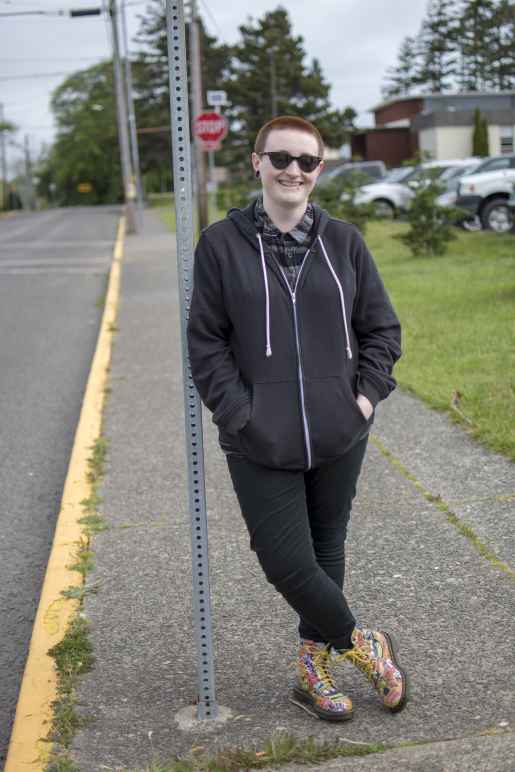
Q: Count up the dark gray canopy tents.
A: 0